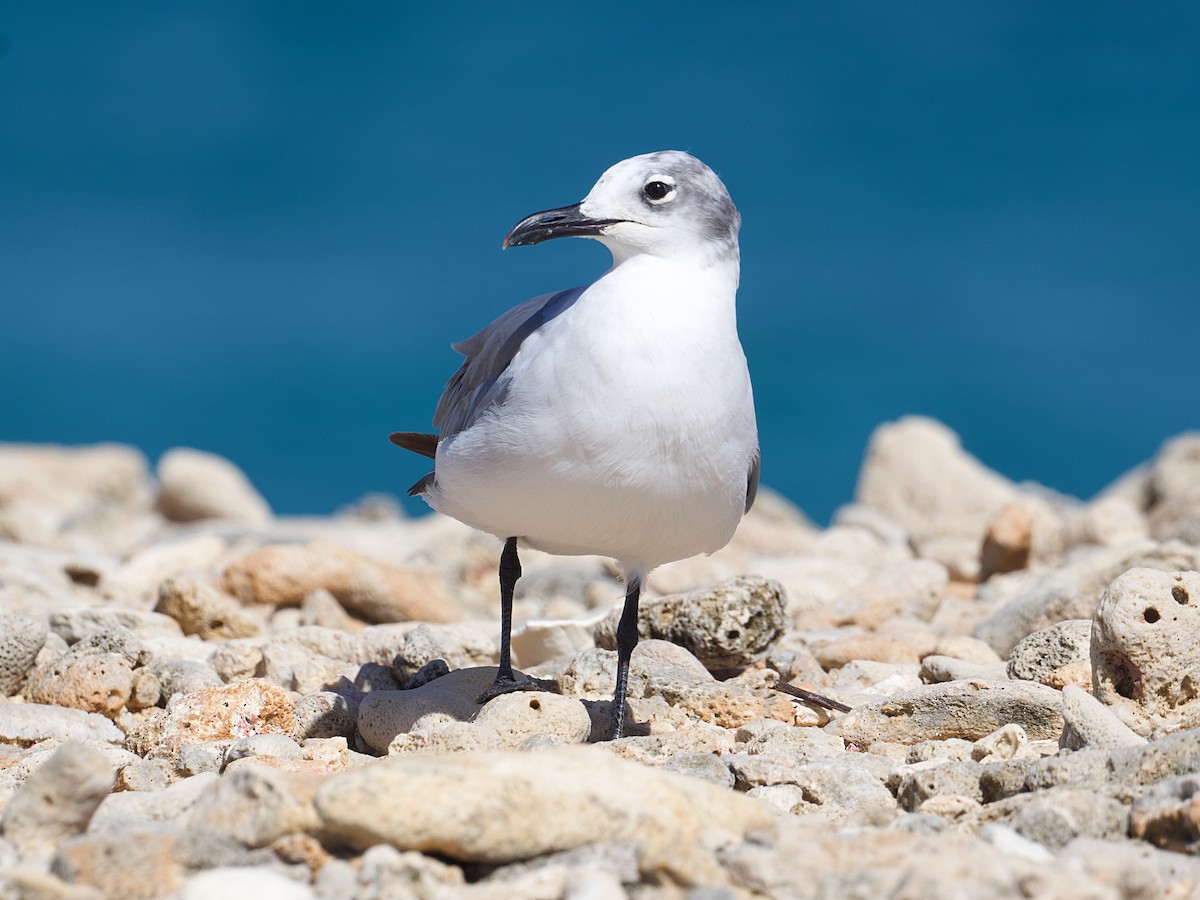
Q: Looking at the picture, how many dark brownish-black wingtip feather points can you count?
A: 2